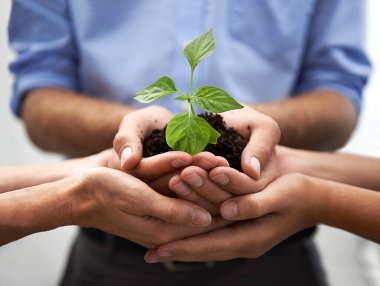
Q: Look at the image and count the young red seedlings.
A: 0